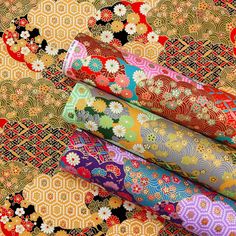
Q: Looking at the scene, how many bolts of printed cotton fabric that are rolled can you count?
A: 3